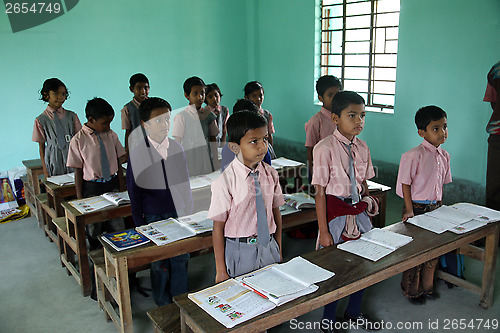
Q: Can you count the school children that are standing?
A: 12